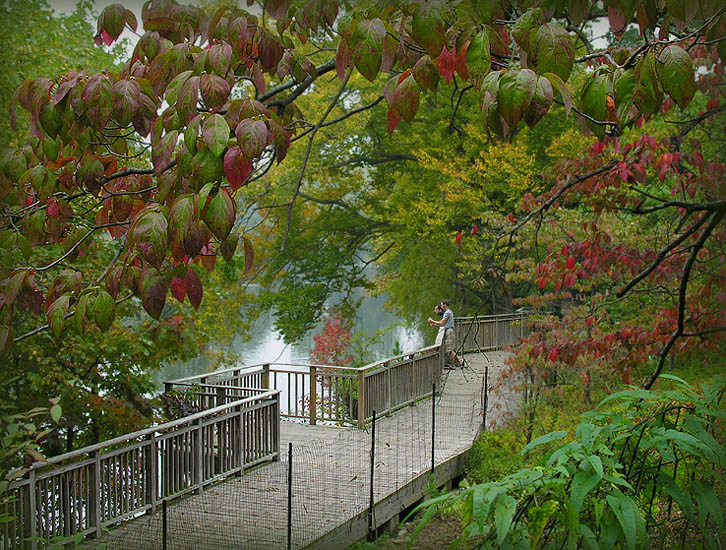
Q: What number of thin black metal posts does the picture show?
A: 5